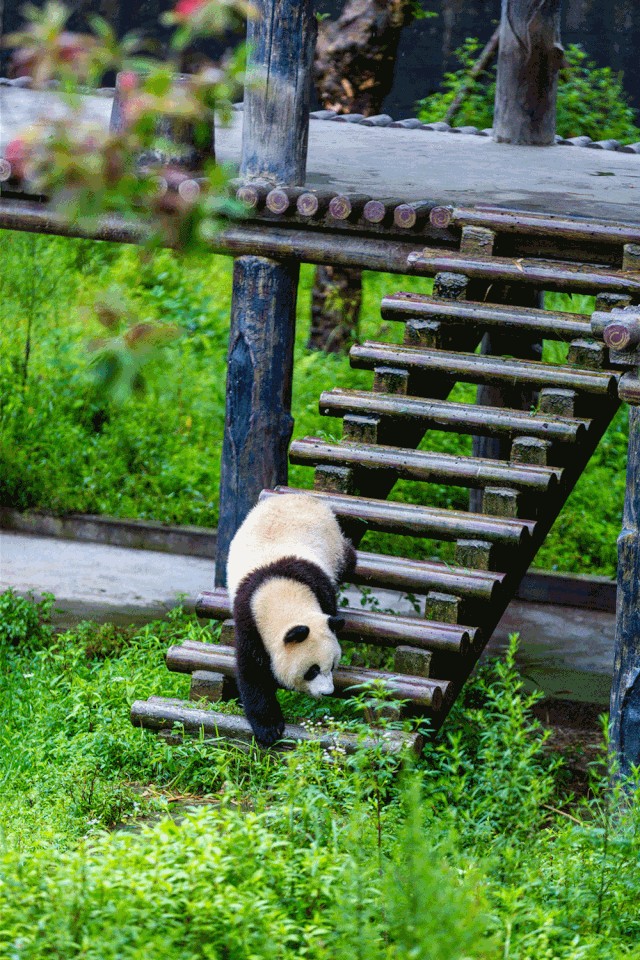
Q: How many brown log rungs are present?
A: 11